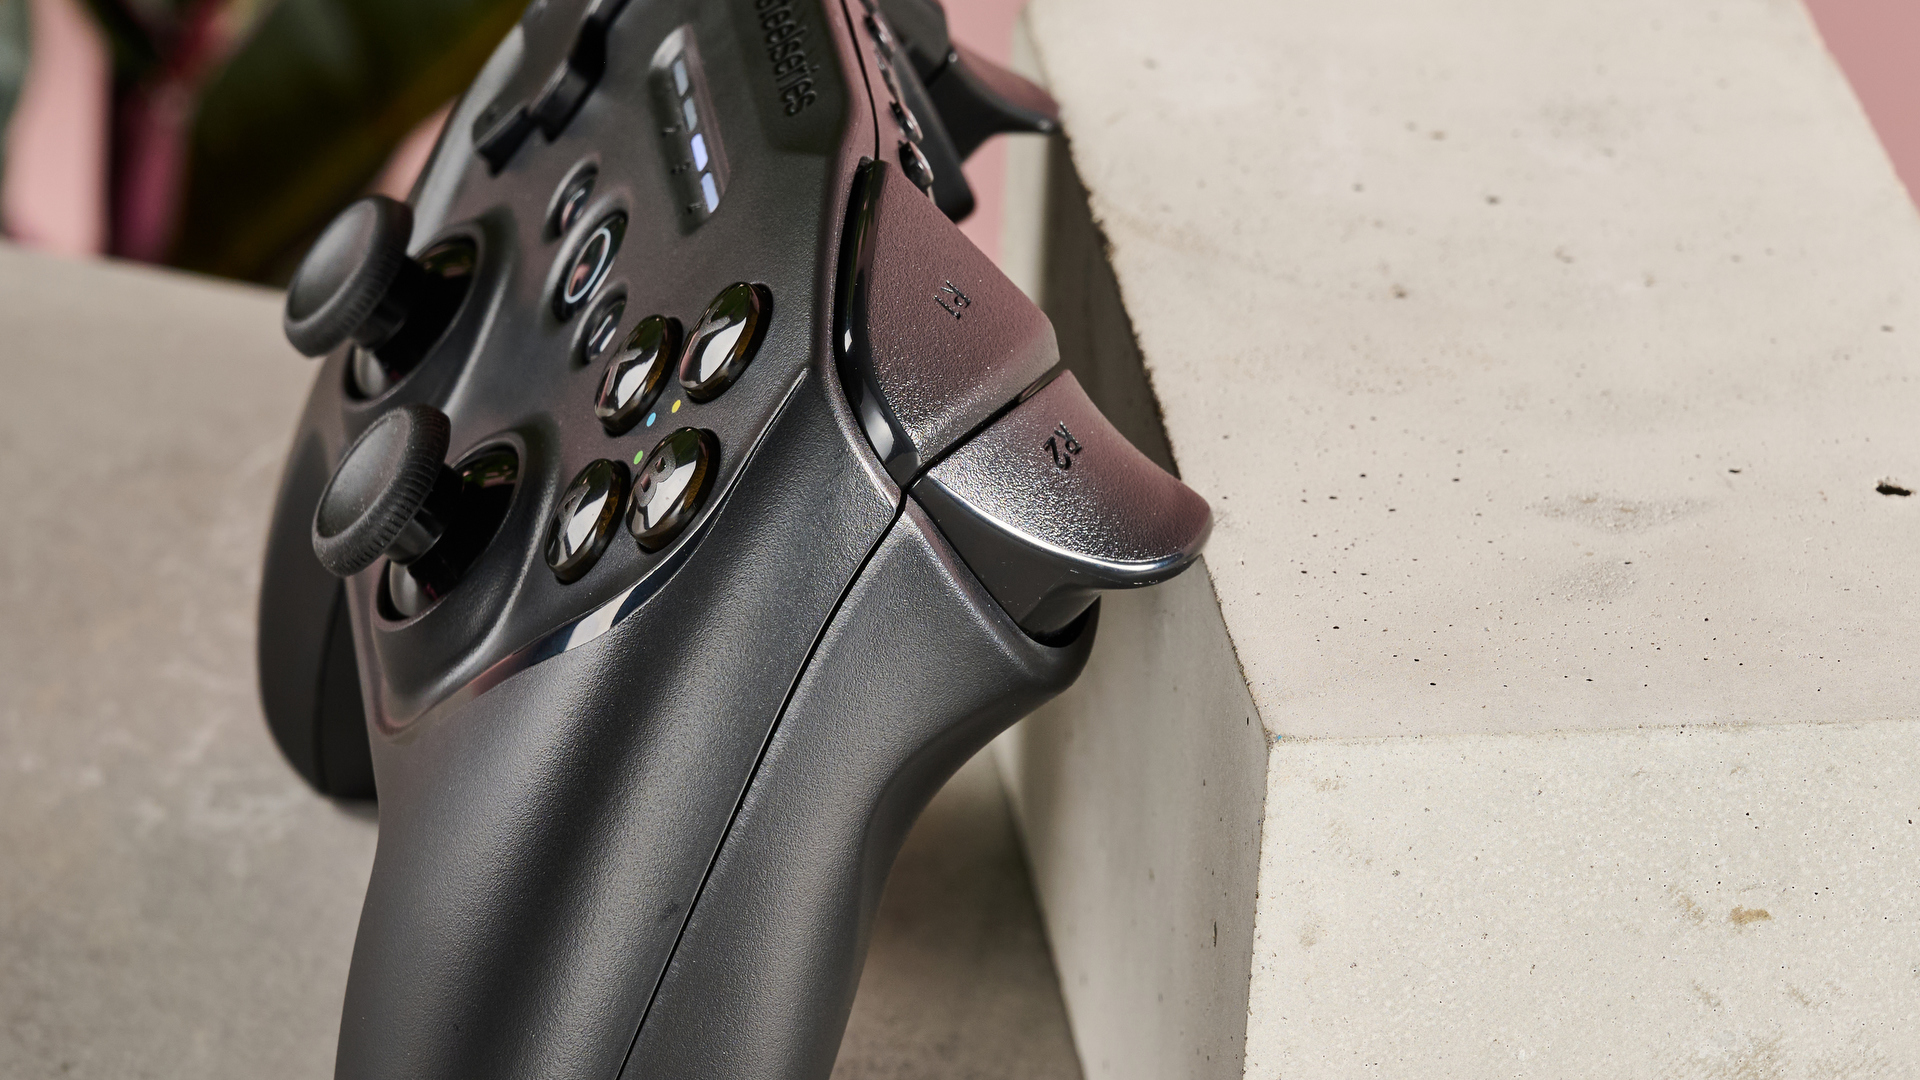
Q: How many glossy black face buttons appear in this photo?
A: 4